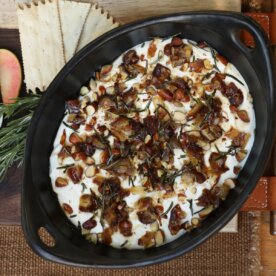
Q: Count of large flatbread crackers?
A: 3